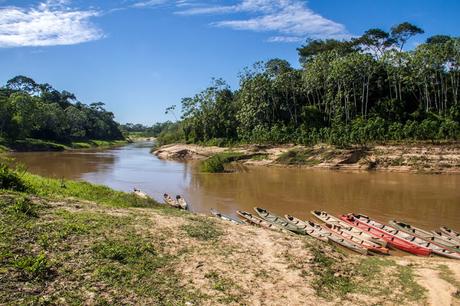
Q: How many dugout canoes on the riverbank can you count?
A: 15